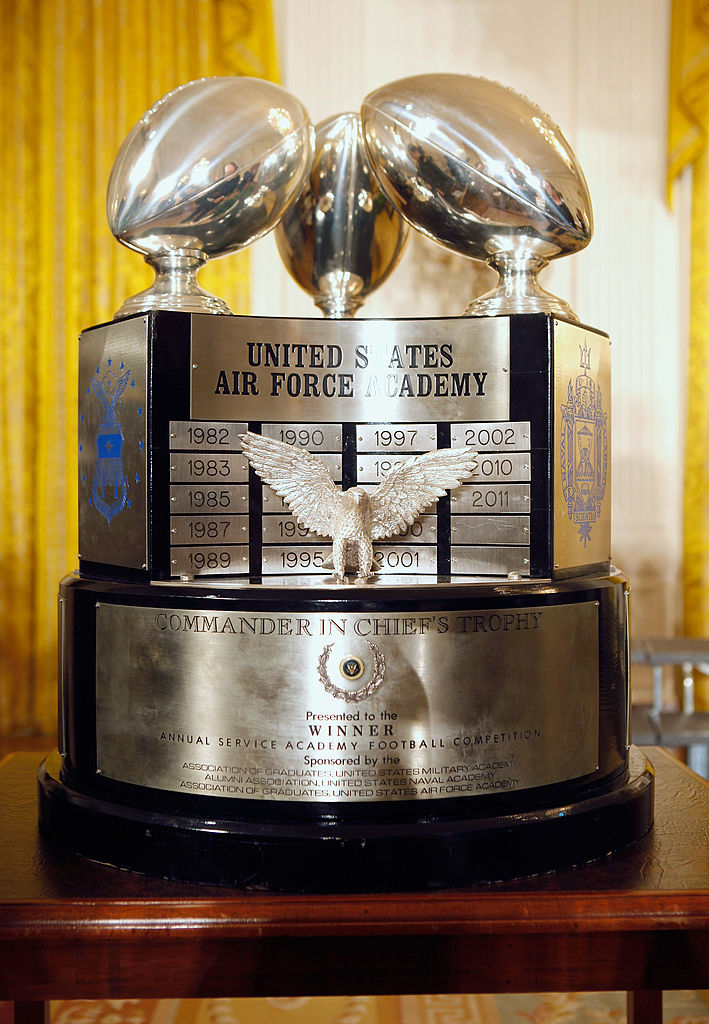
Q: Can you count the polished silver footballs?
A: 3